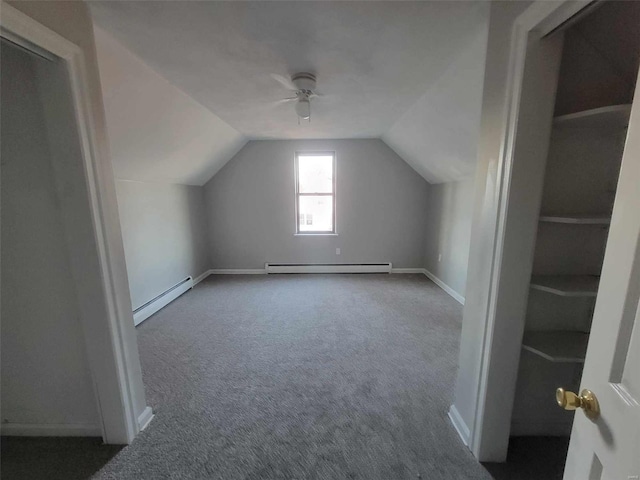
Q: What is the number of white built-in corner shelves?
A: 4